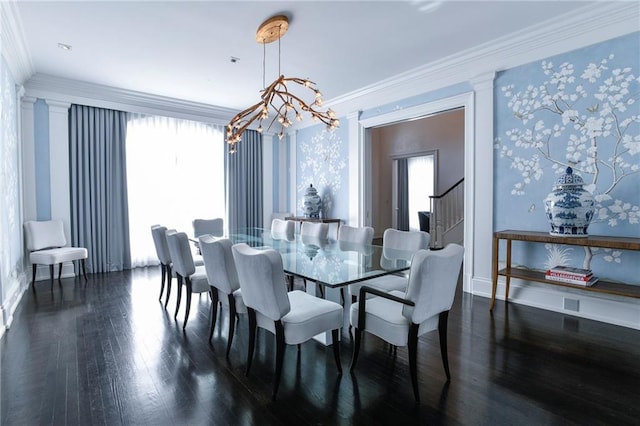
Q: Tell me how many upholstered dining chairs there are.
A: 11